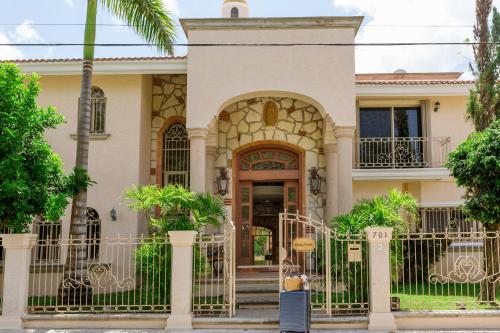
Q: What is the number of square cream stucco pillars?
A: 3